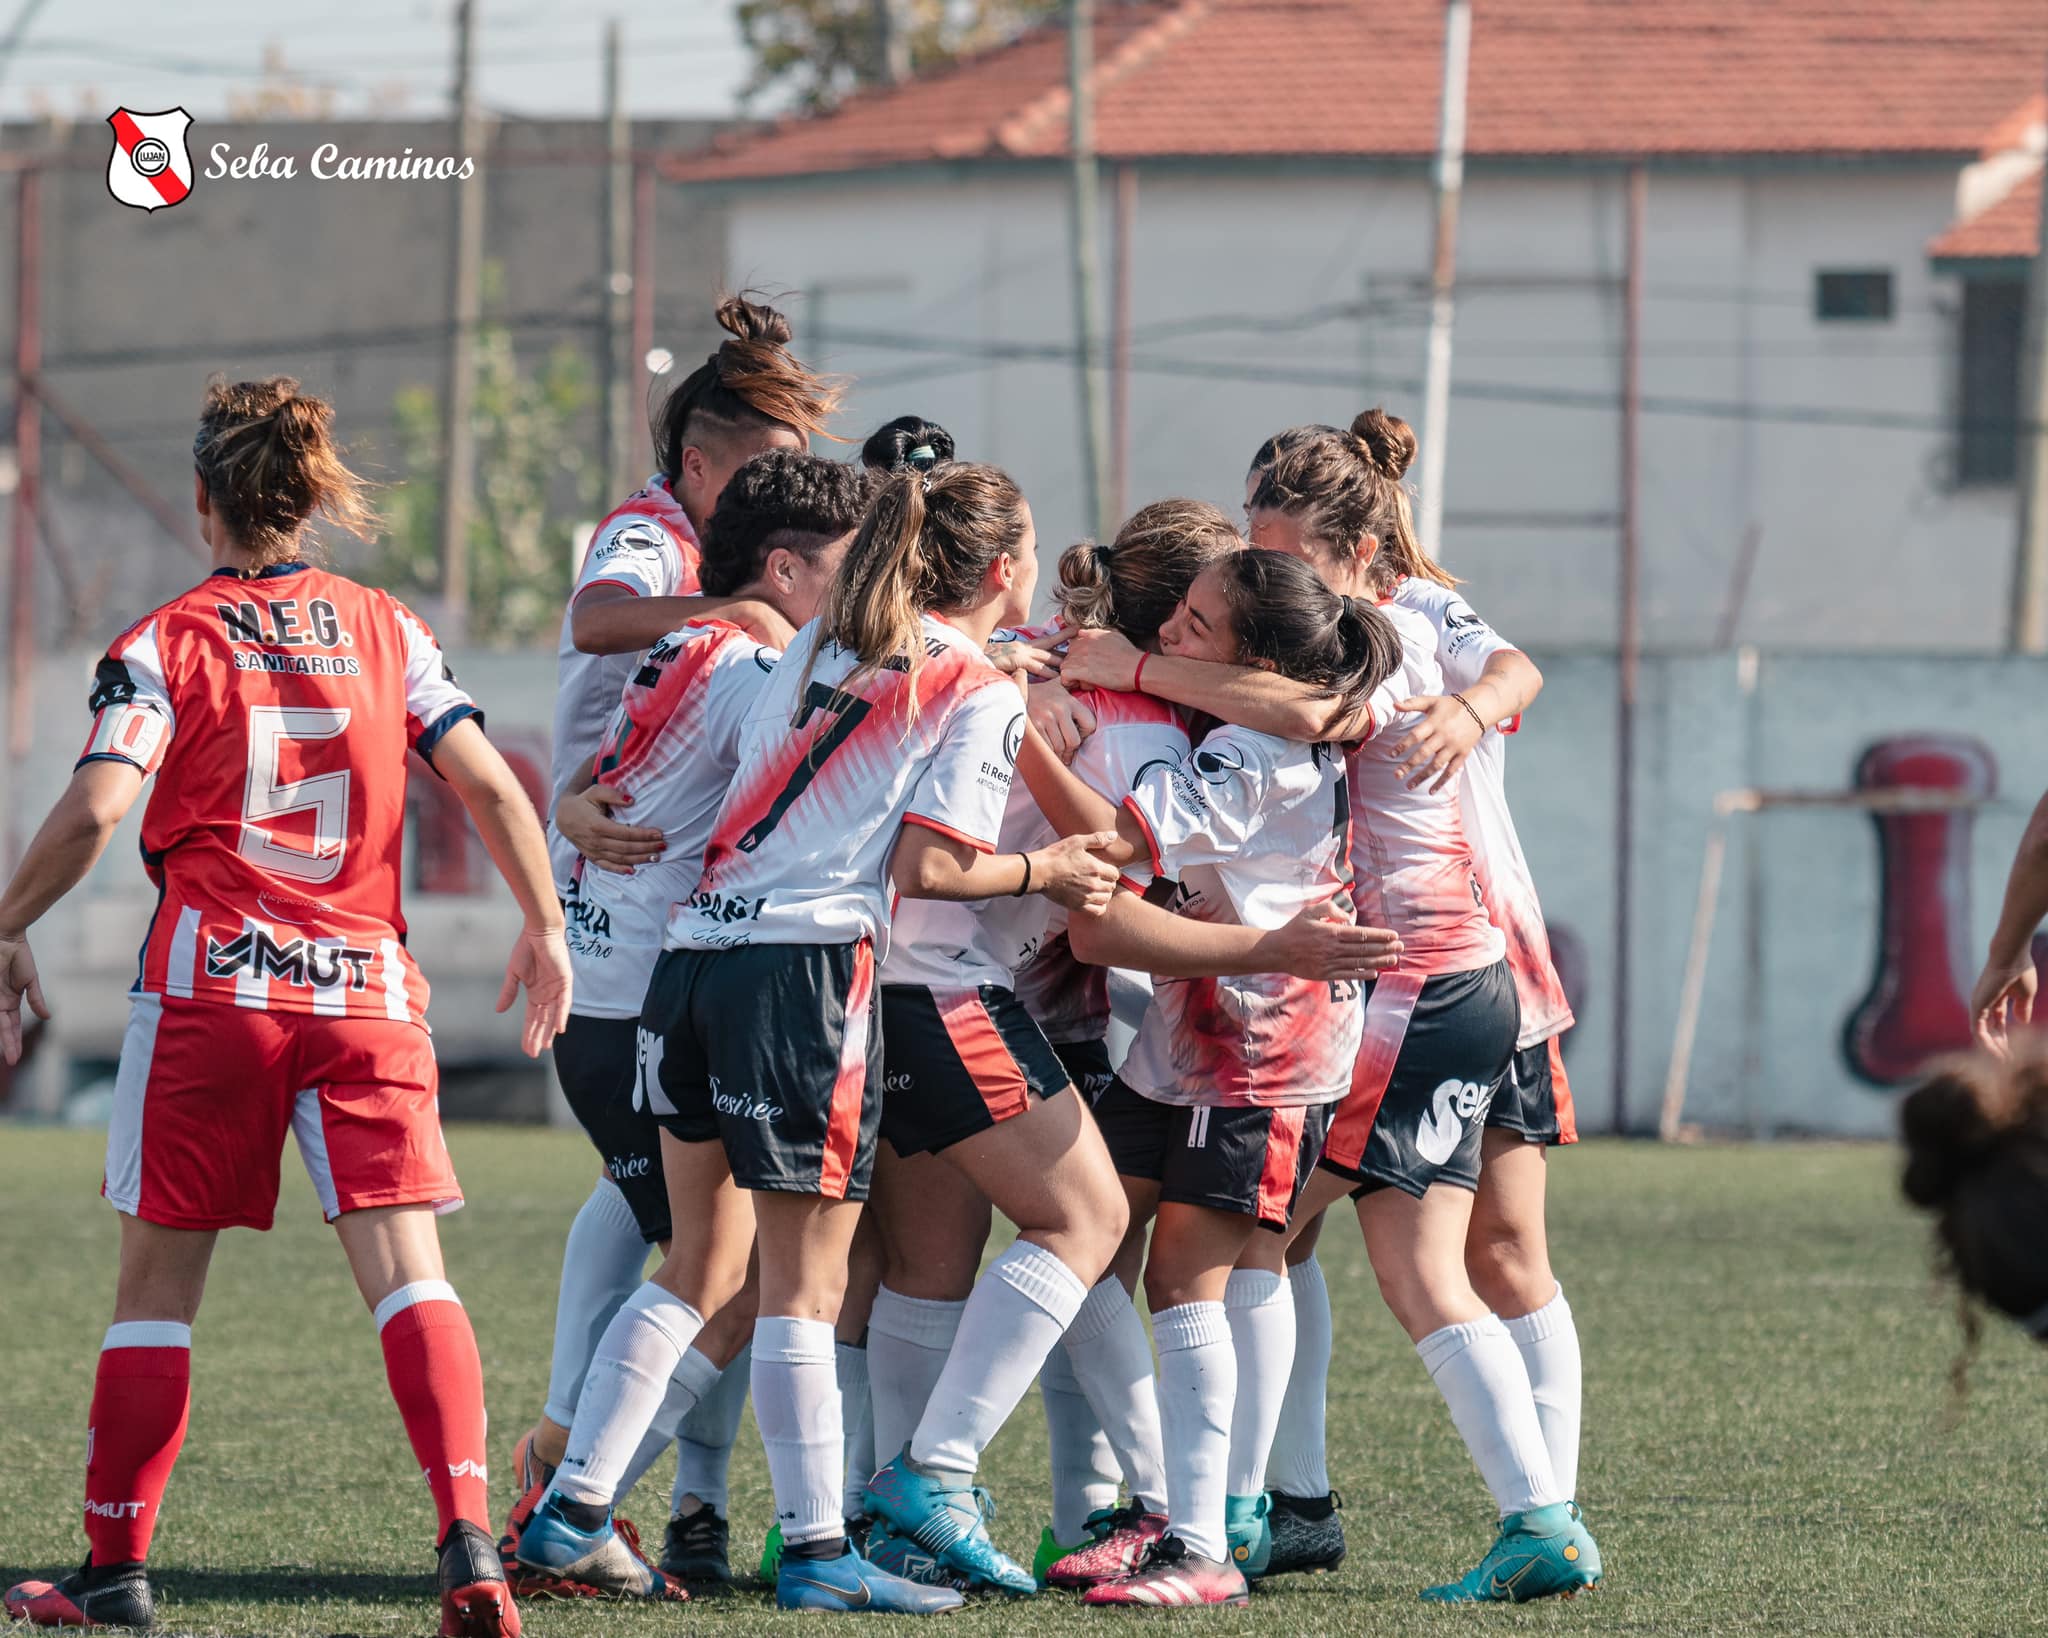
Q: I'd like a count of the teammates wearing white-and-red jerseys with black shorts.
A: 8